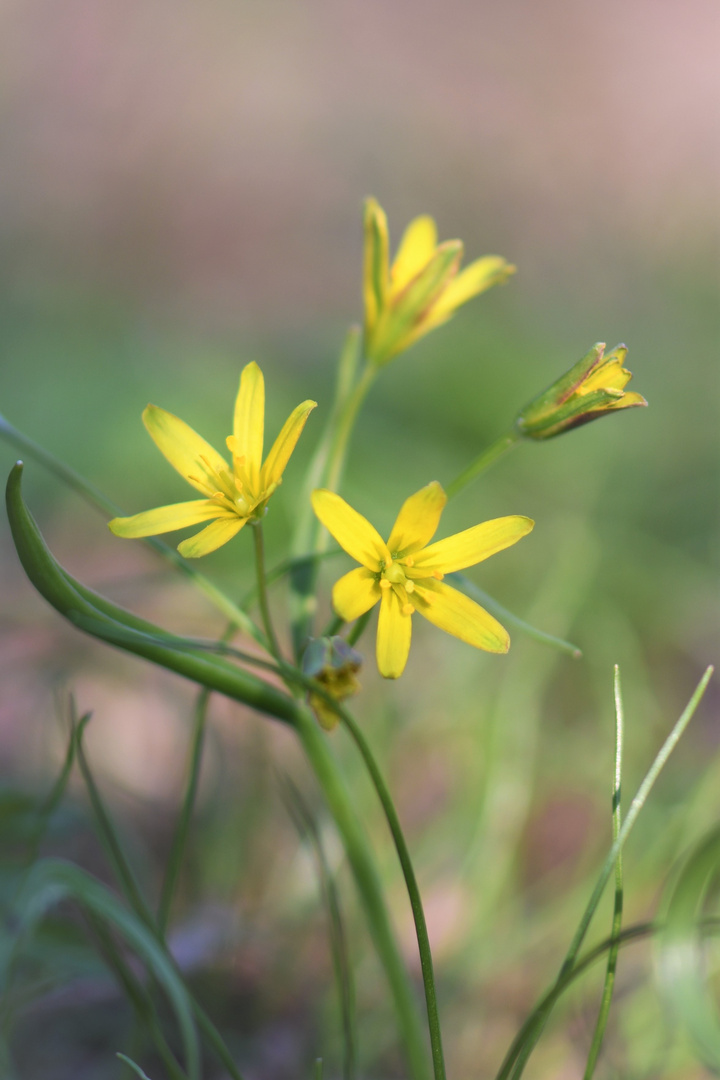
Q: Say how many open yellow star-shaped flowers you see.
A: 2